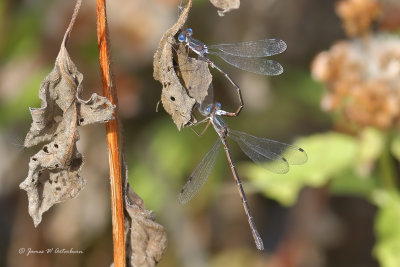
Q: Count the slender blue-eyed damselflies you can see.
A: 2